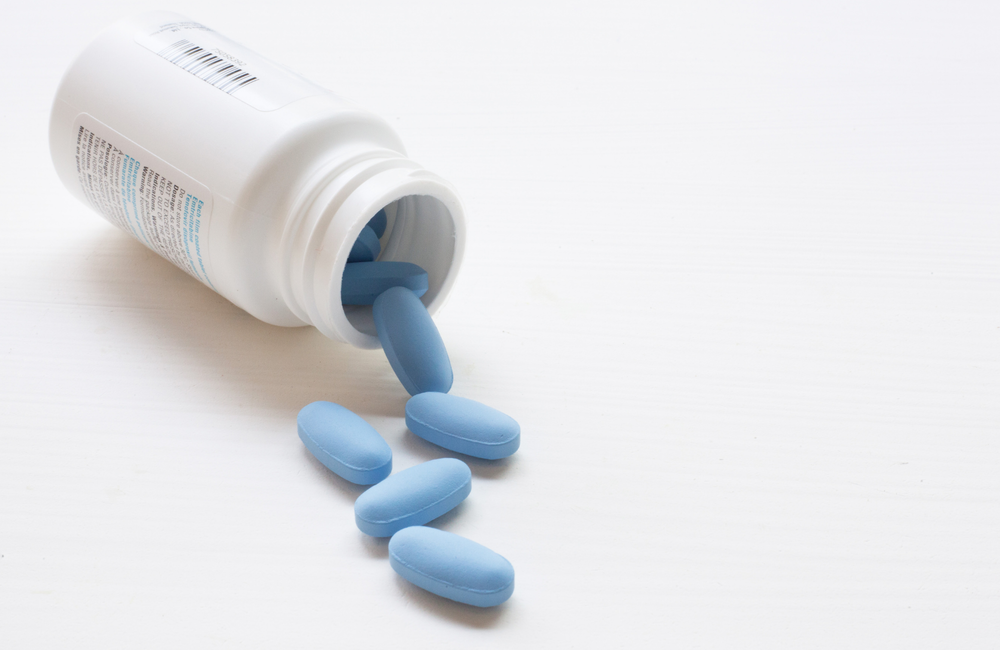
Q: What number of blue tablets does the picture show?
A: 8